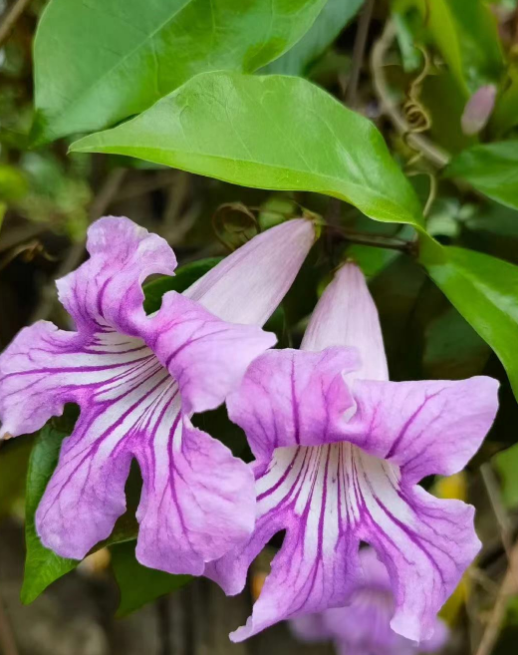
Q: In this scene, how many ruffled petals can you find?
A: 10